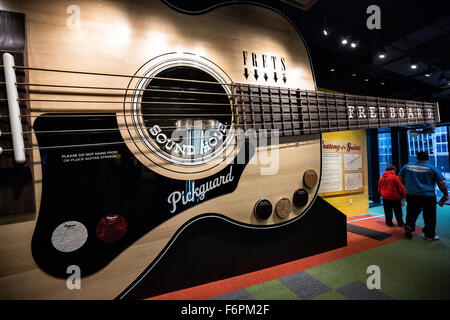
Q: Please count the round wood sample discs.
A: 4